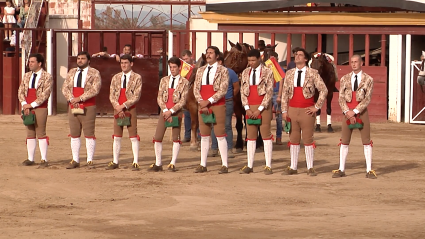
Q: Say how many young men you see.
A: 8